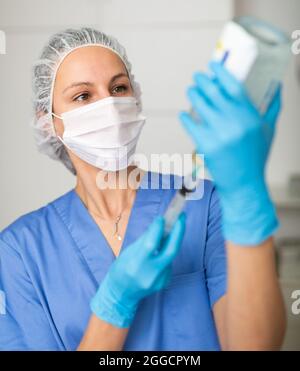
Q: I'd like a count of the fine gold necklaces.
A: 1